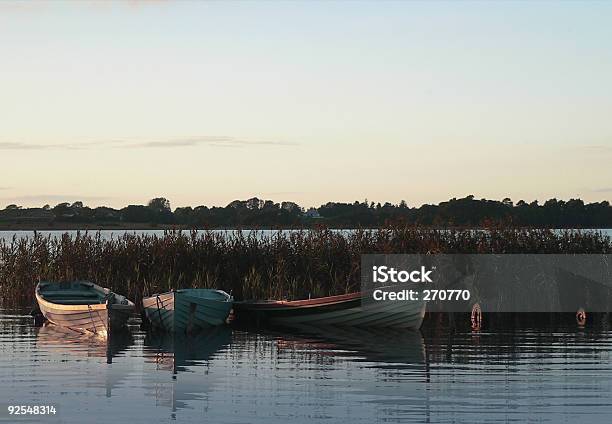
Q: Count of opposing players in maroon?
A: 0